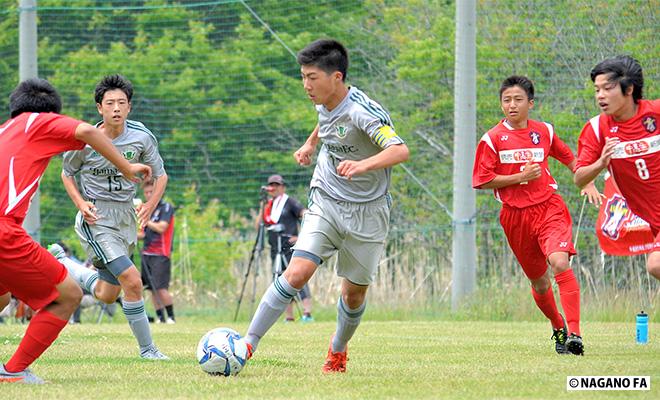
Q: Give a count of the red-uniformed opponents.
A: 3